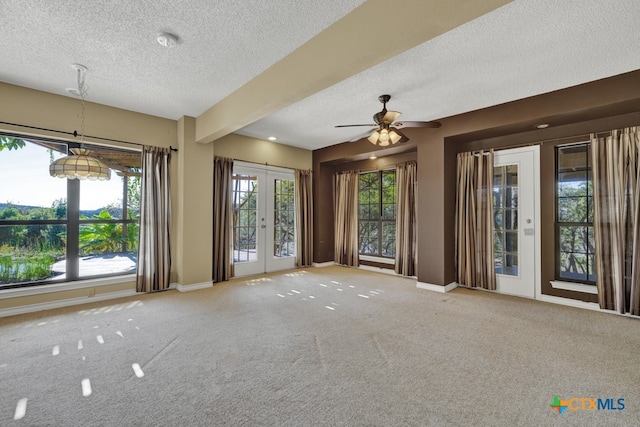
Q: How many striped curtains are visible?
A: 7